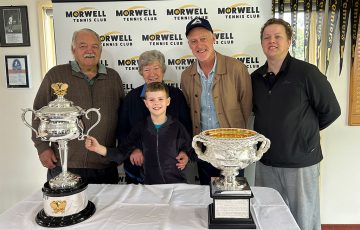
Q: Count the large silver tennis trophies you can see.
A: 2